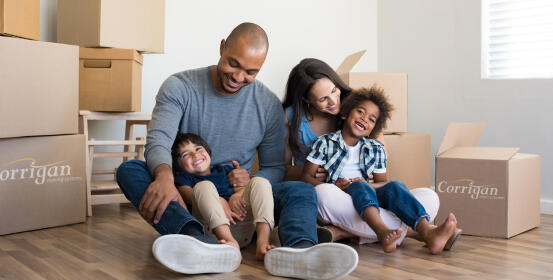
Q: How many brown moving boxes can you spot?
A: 8